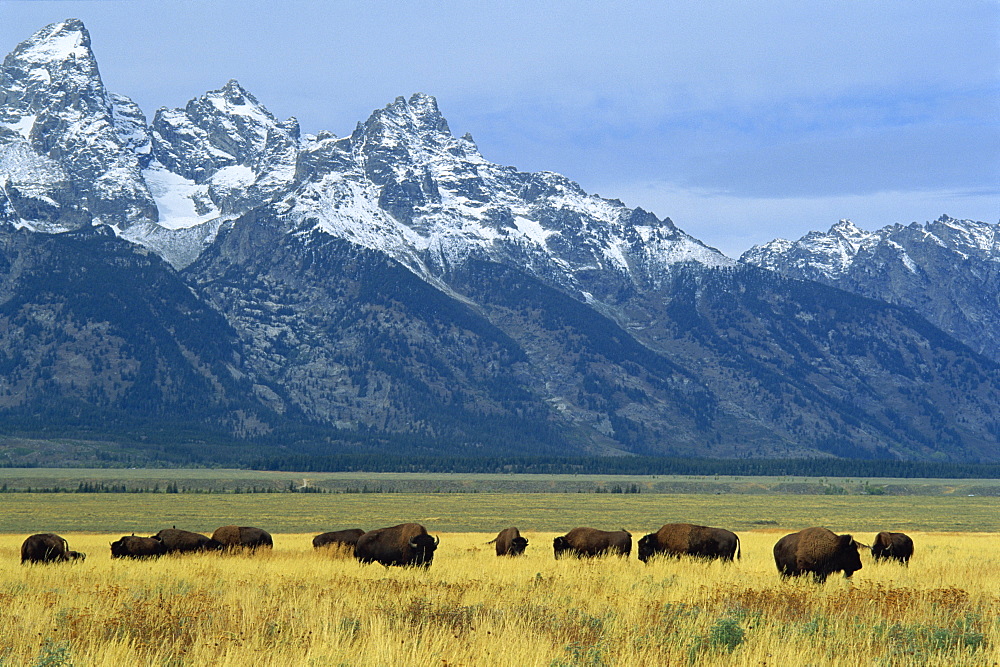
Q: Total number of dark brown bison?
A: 11